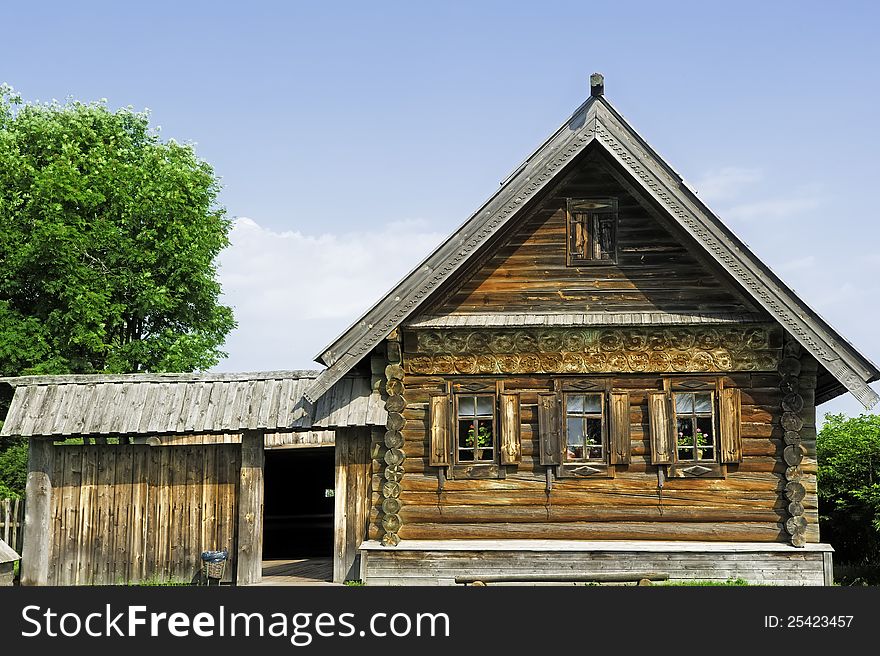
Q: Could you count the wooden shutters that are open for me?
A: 6